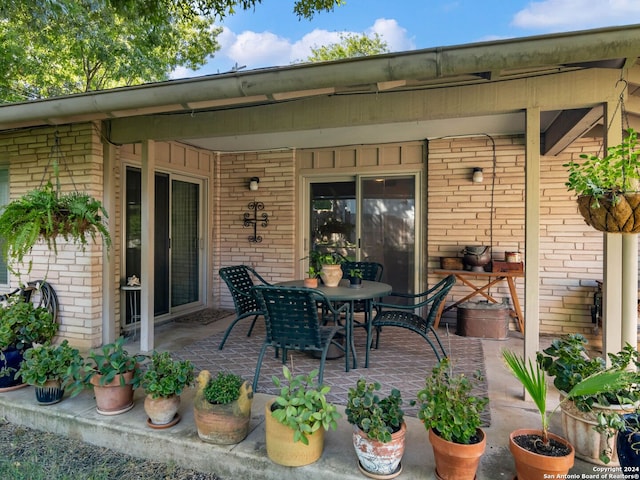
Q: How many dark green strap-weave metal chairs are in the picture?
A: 4